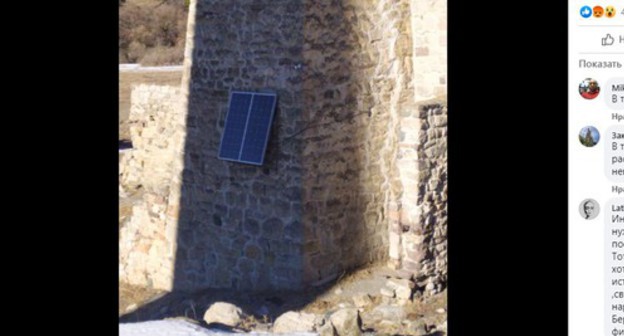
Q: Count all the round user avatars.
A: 3